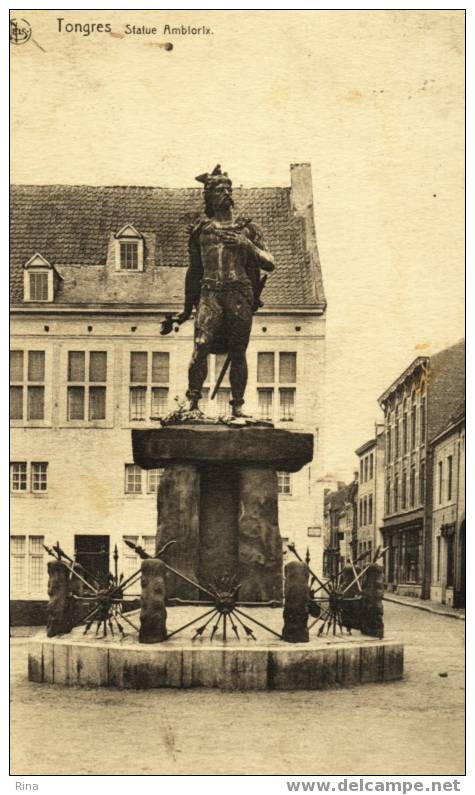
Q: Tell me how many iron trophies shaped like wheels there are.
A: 3